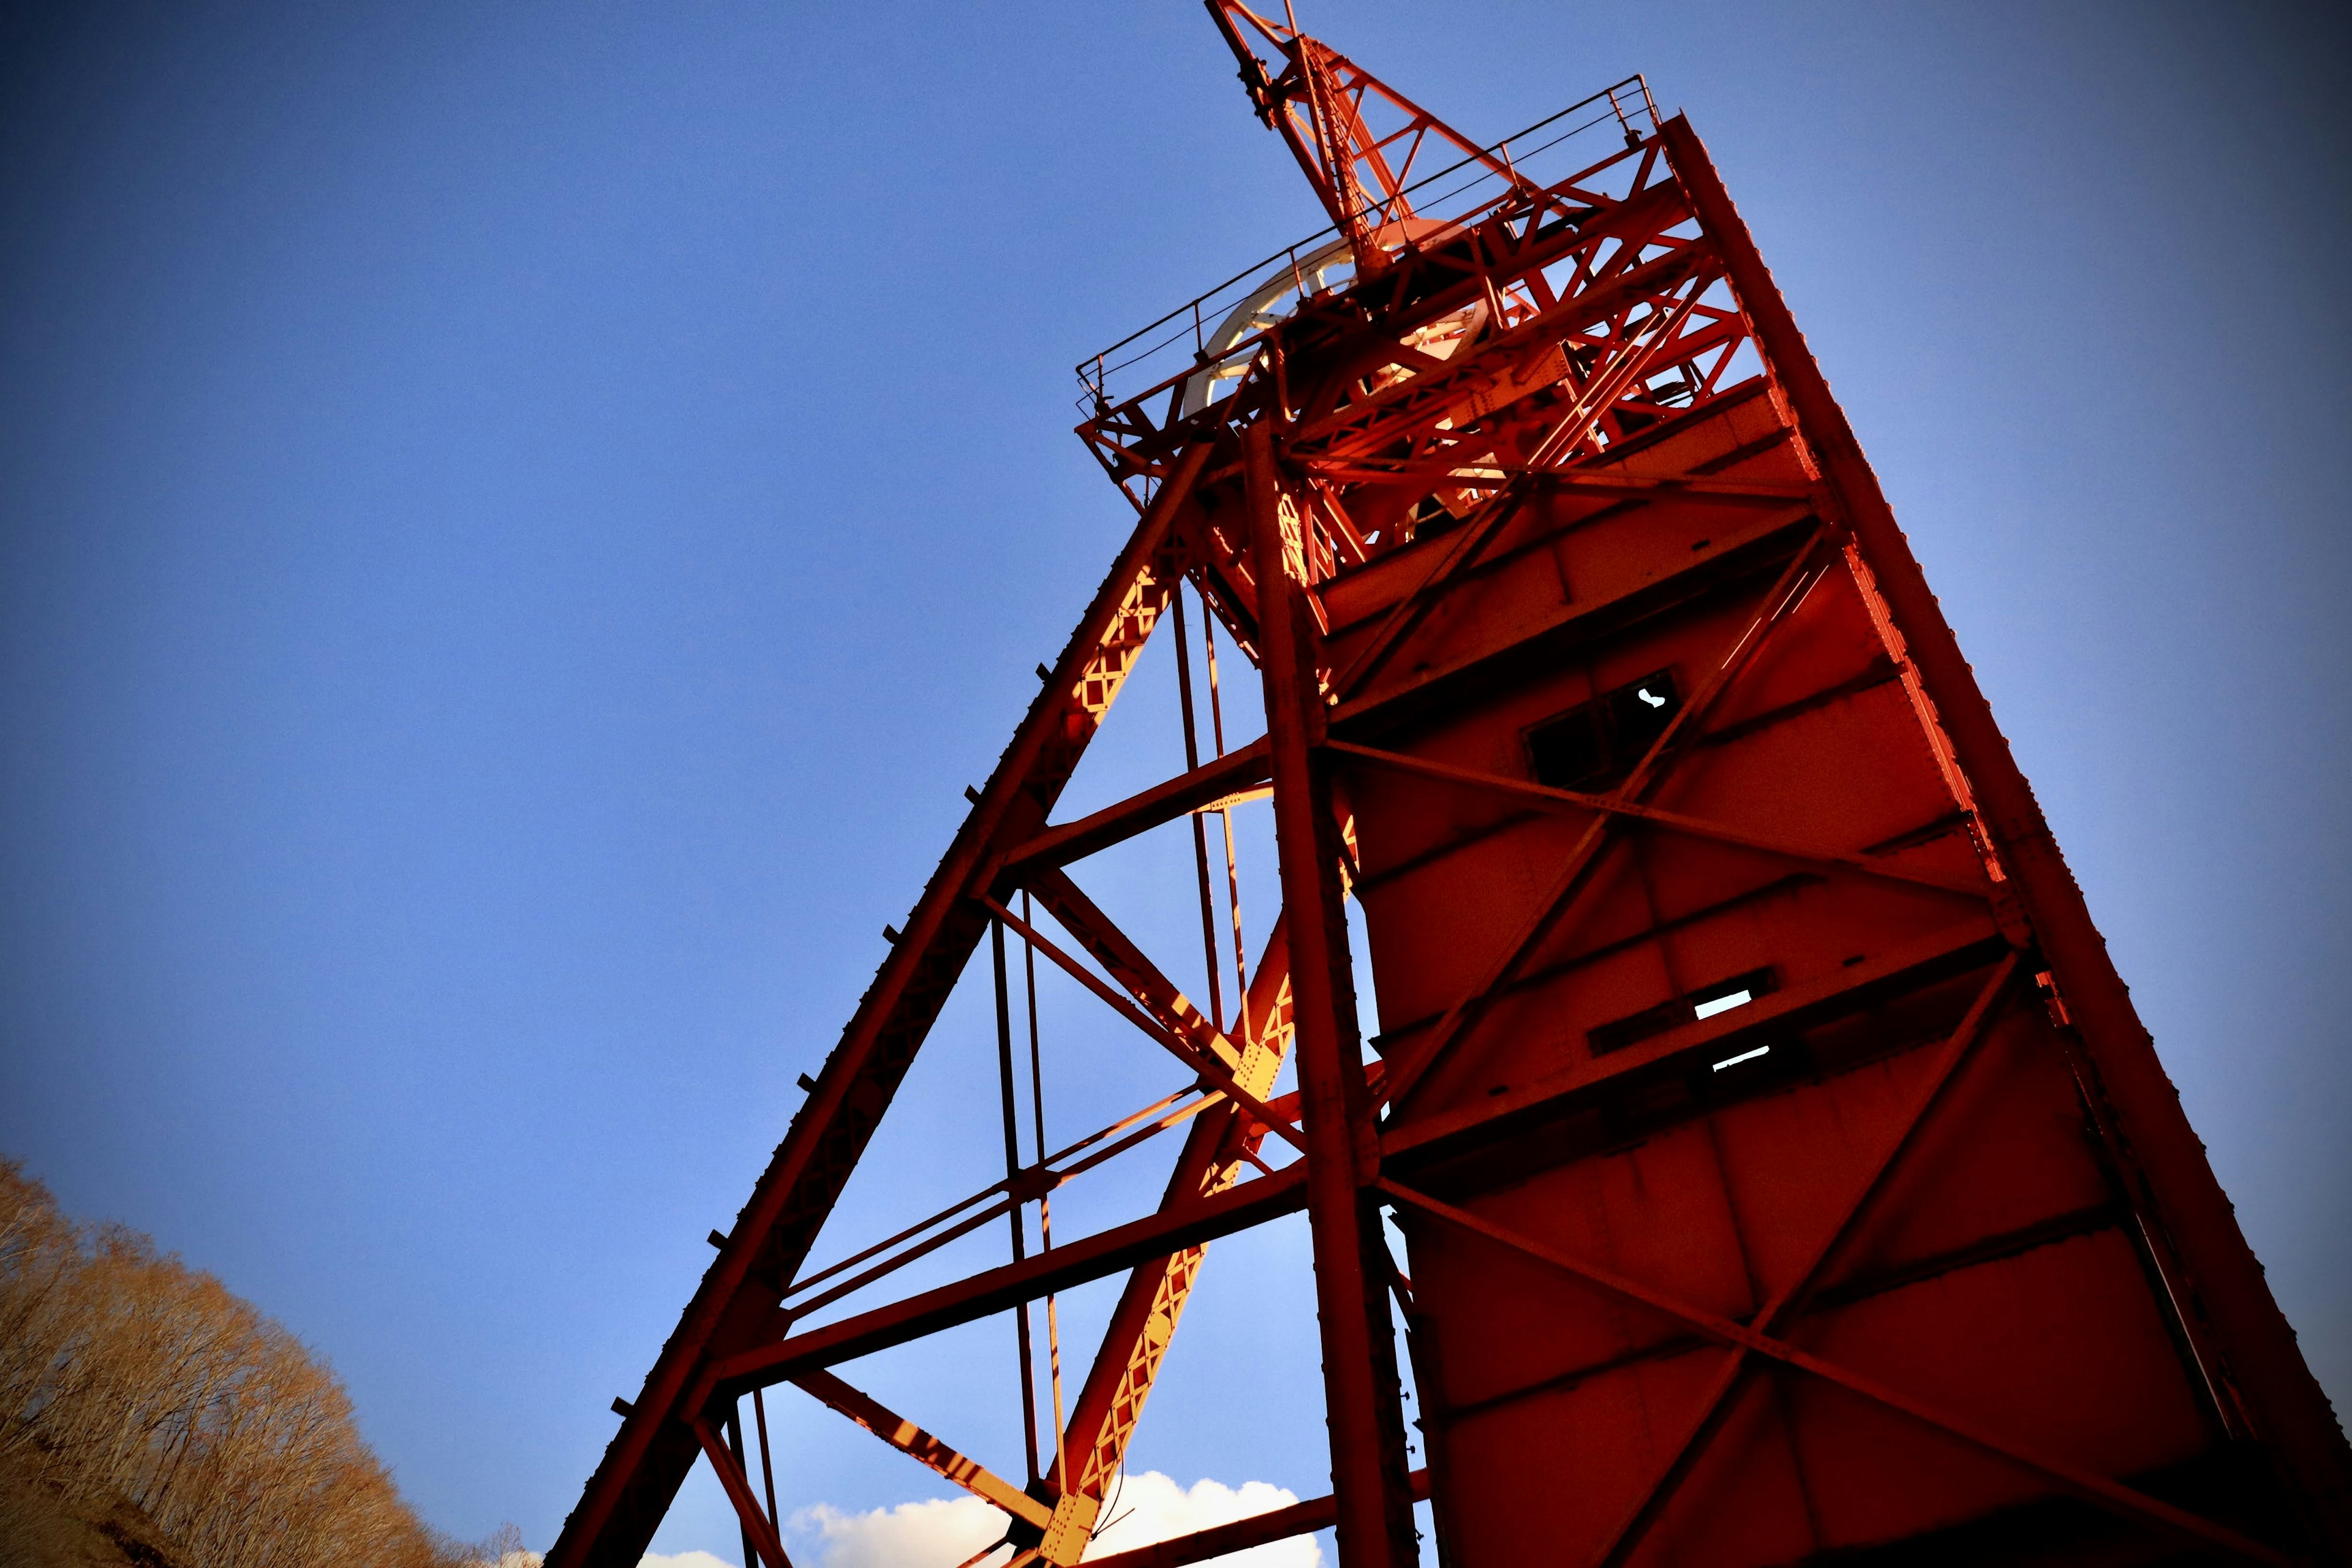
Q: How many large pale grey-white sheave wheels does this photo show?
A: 1